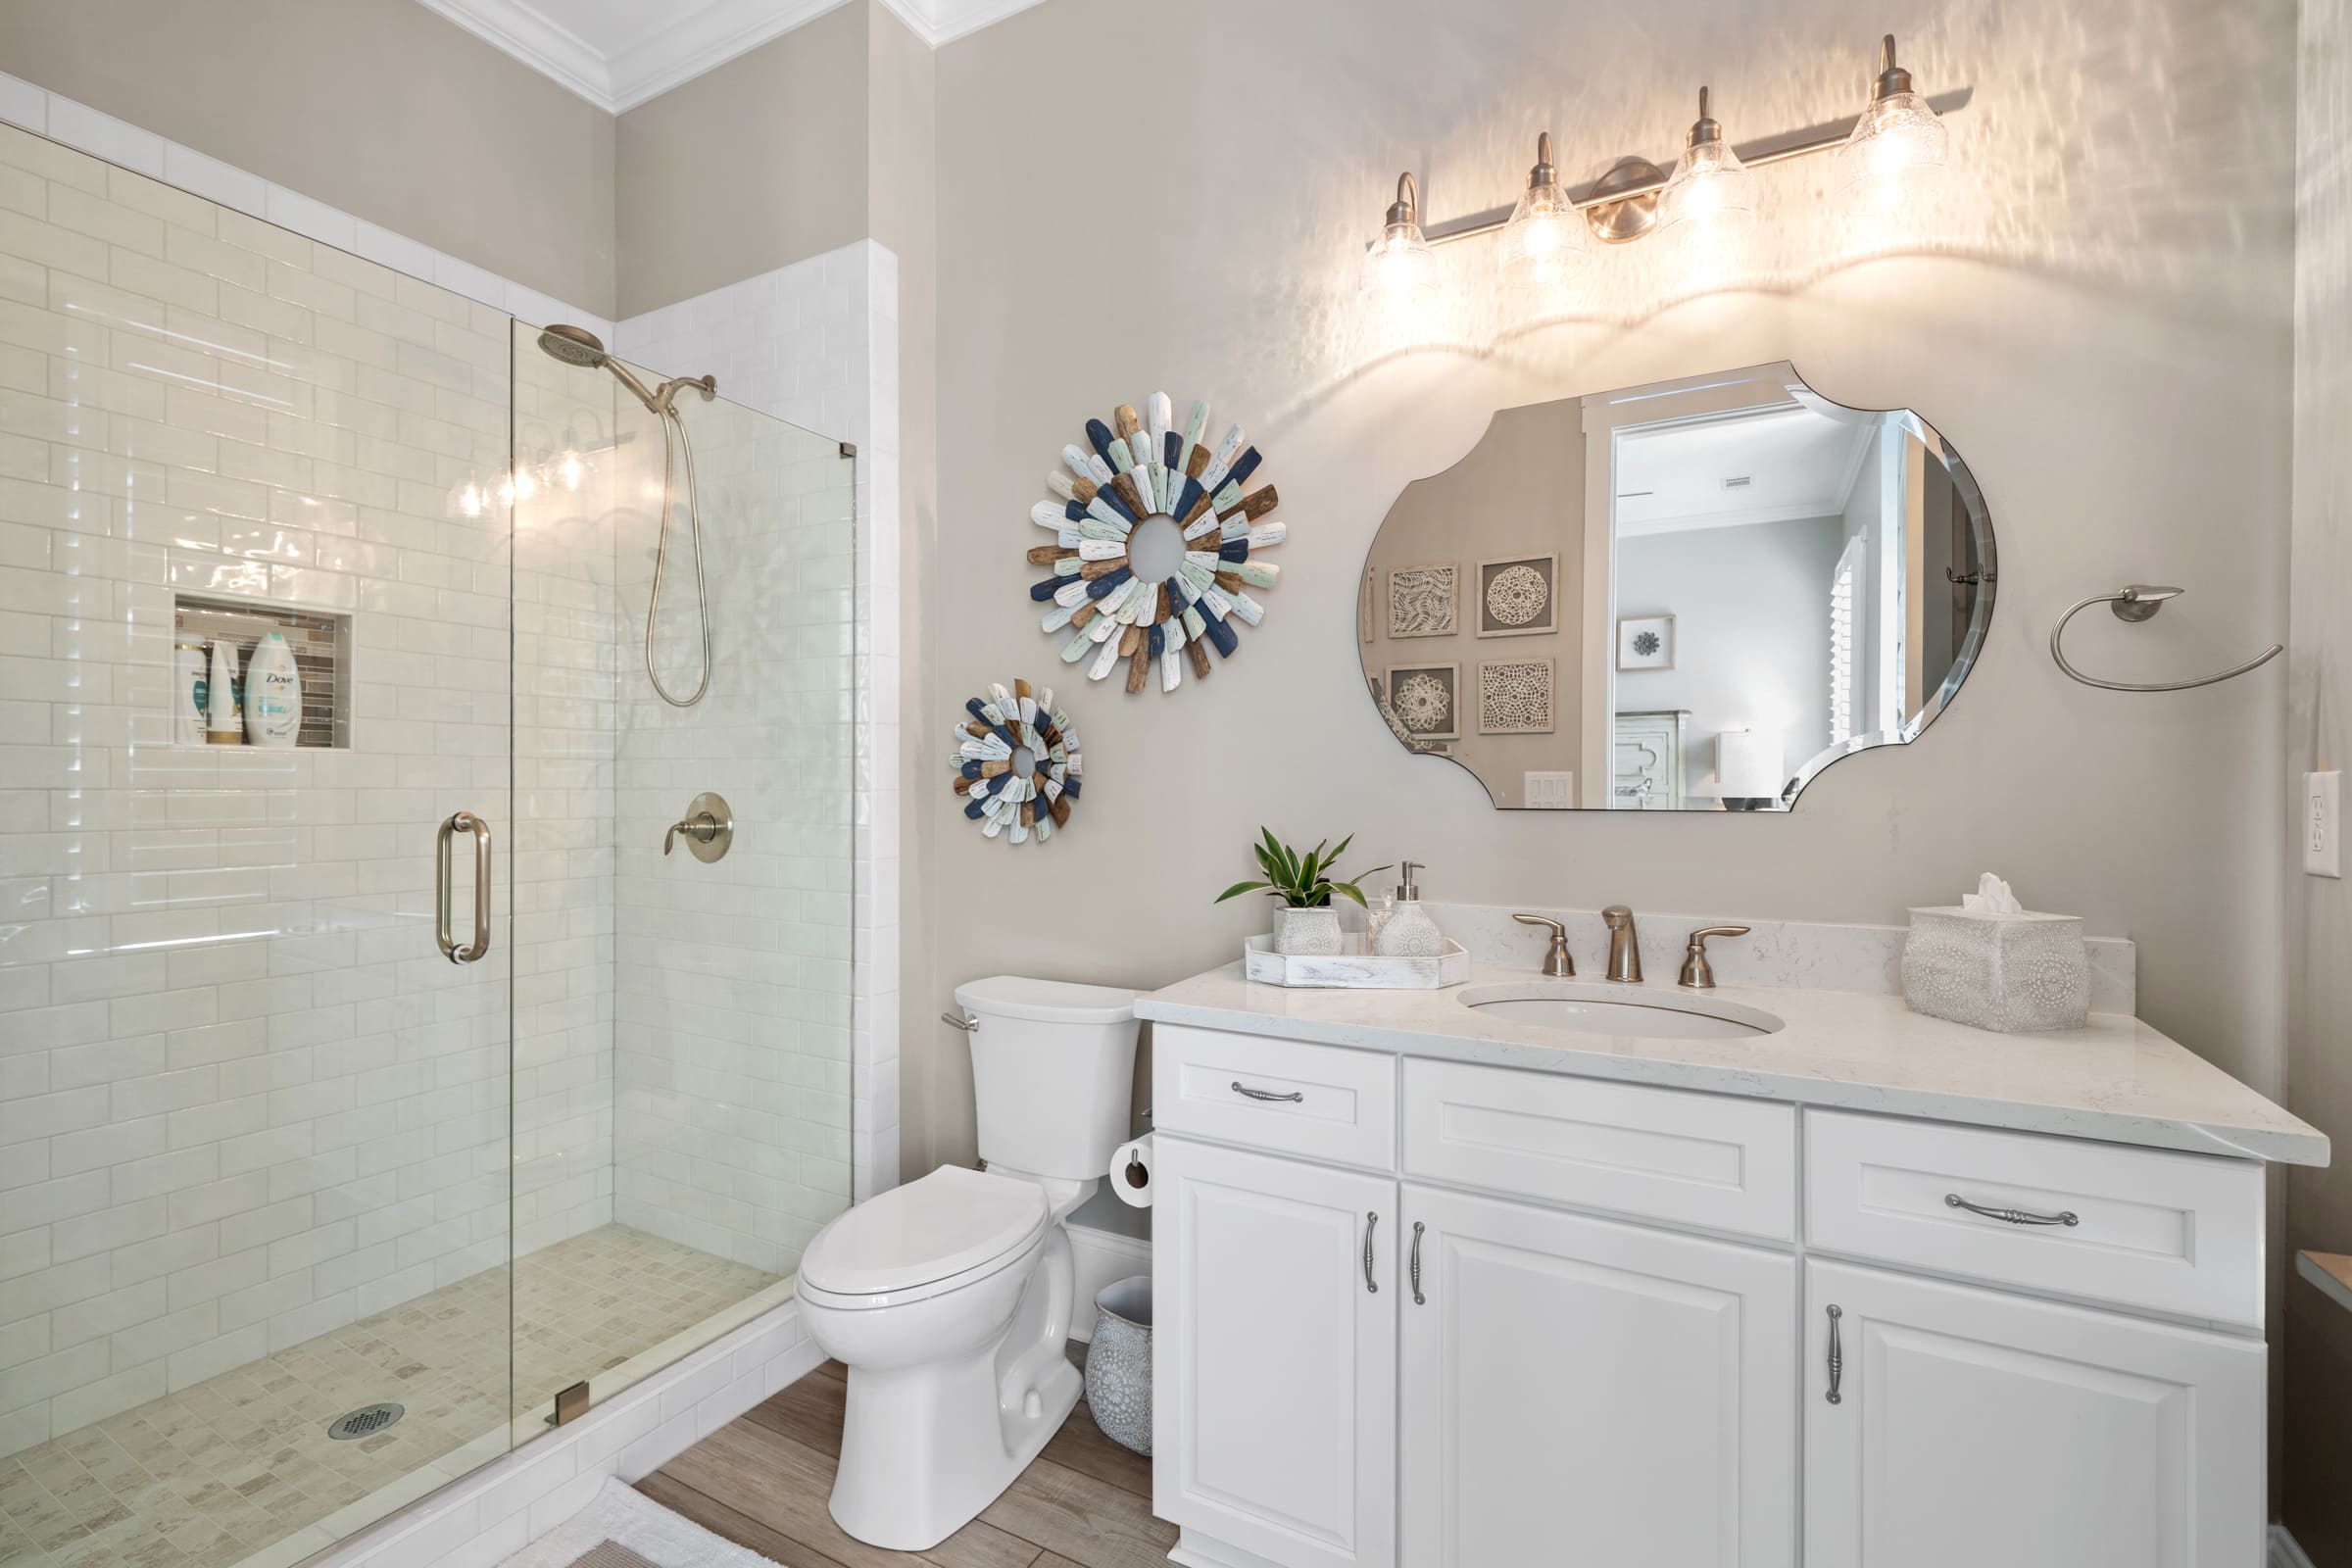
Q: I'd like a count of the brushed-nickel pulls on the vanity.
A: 5